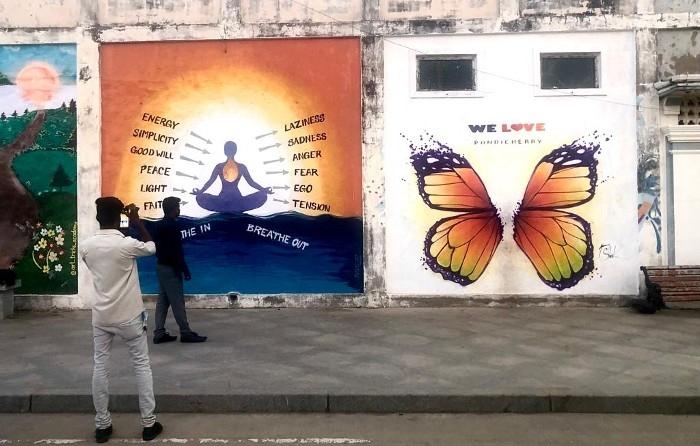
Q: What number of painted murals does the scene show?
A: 3